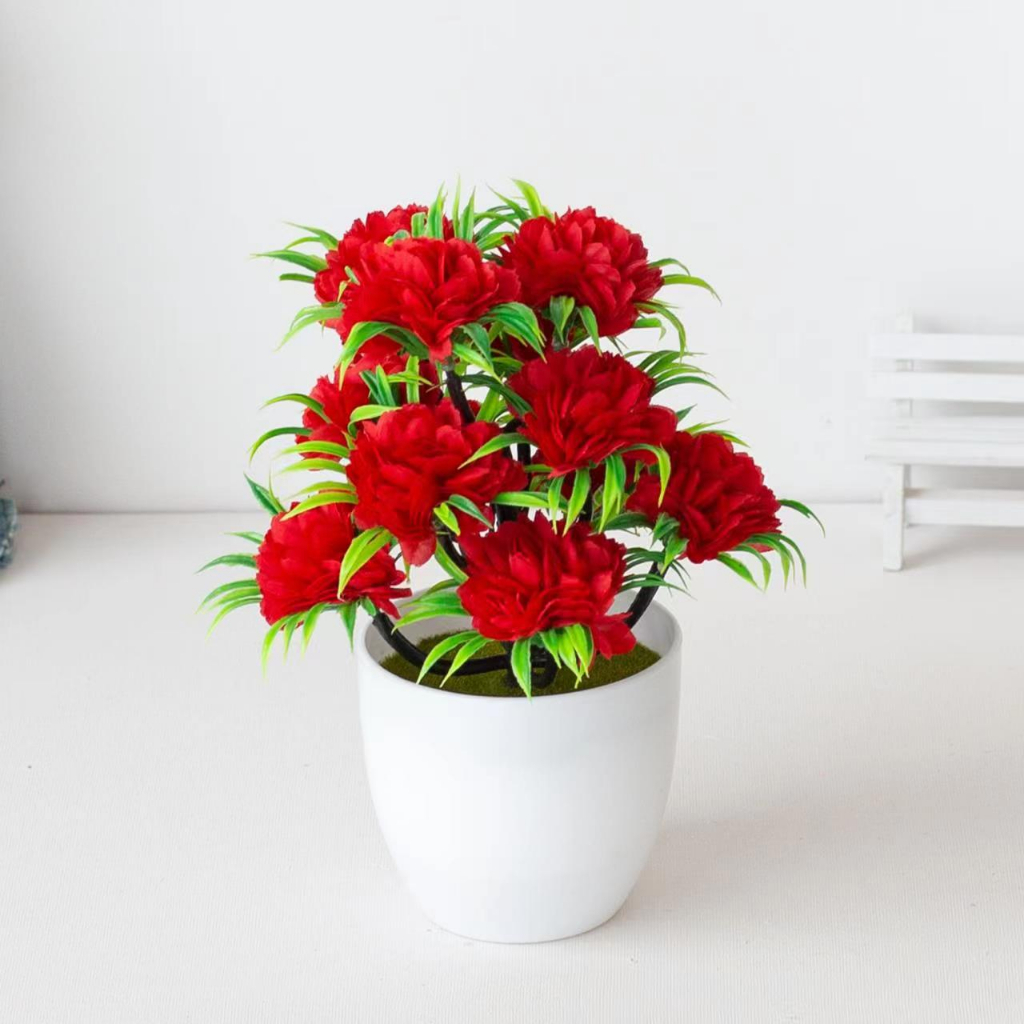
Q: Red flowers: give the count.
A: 9